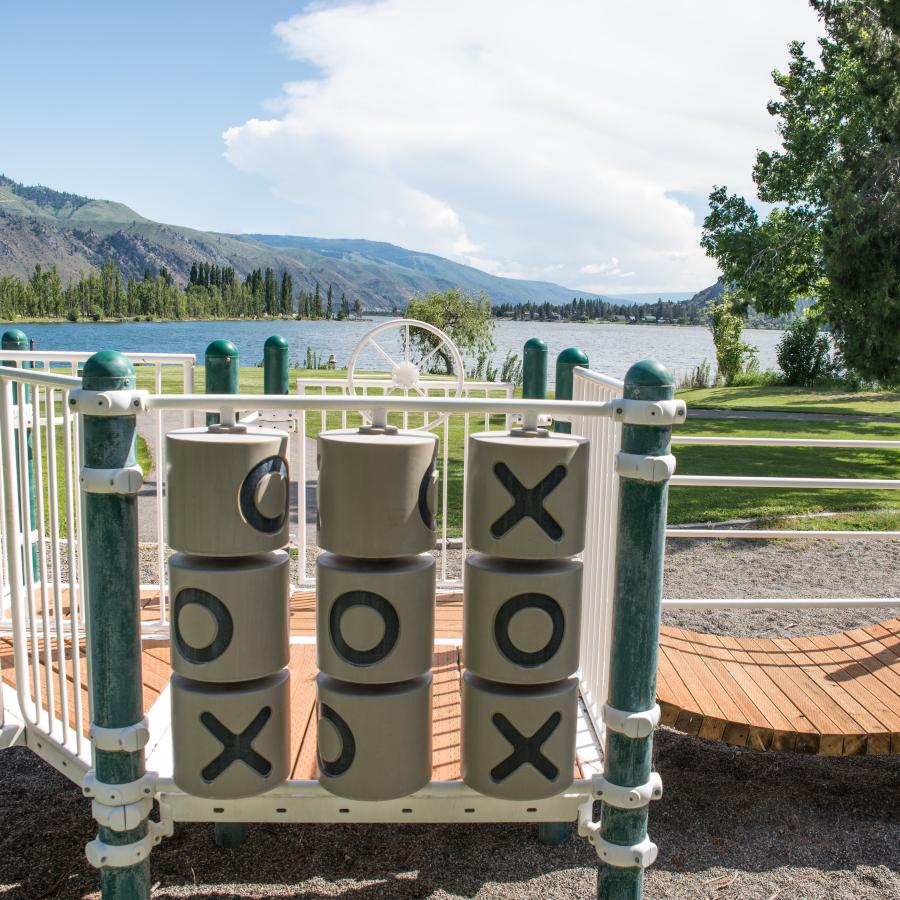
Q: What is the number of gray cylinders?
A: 9